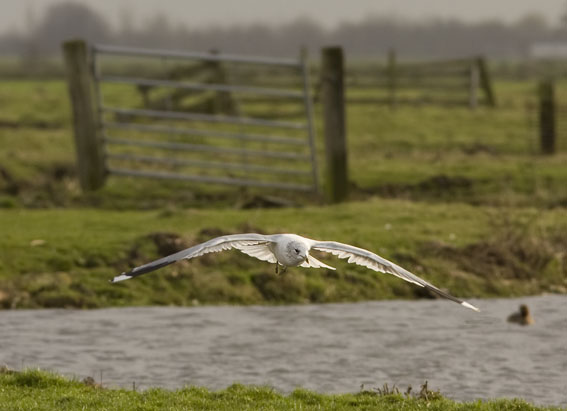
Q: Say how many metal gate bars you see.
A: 7